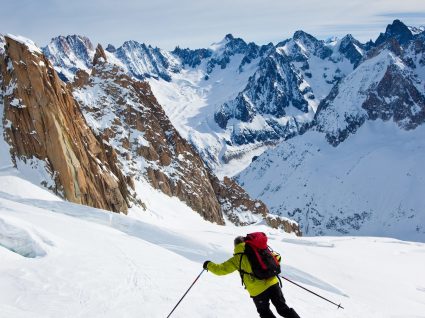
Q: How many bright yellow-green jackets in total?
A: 1